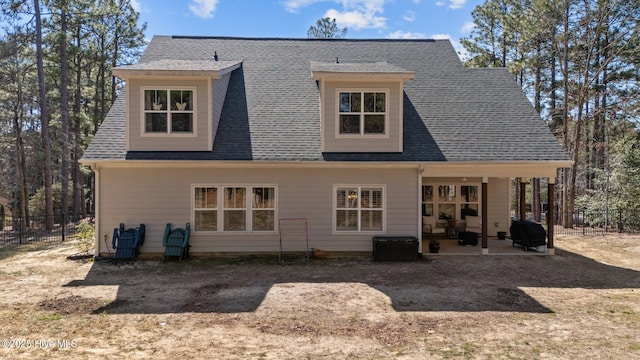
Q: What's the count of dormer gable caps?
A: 2